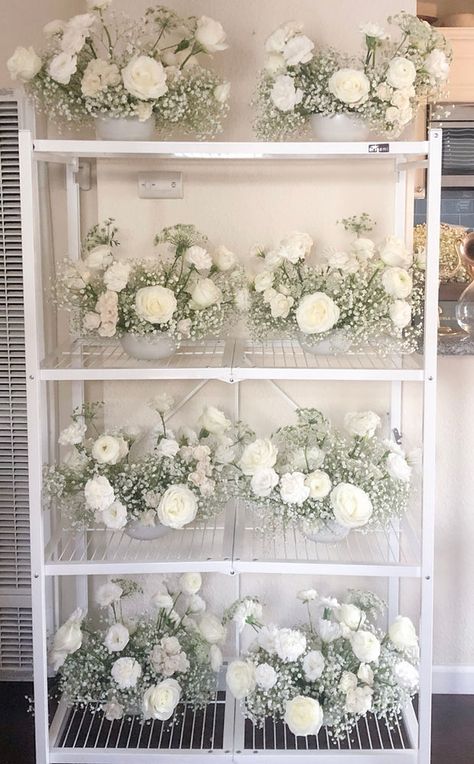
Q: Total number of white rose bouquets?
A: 8